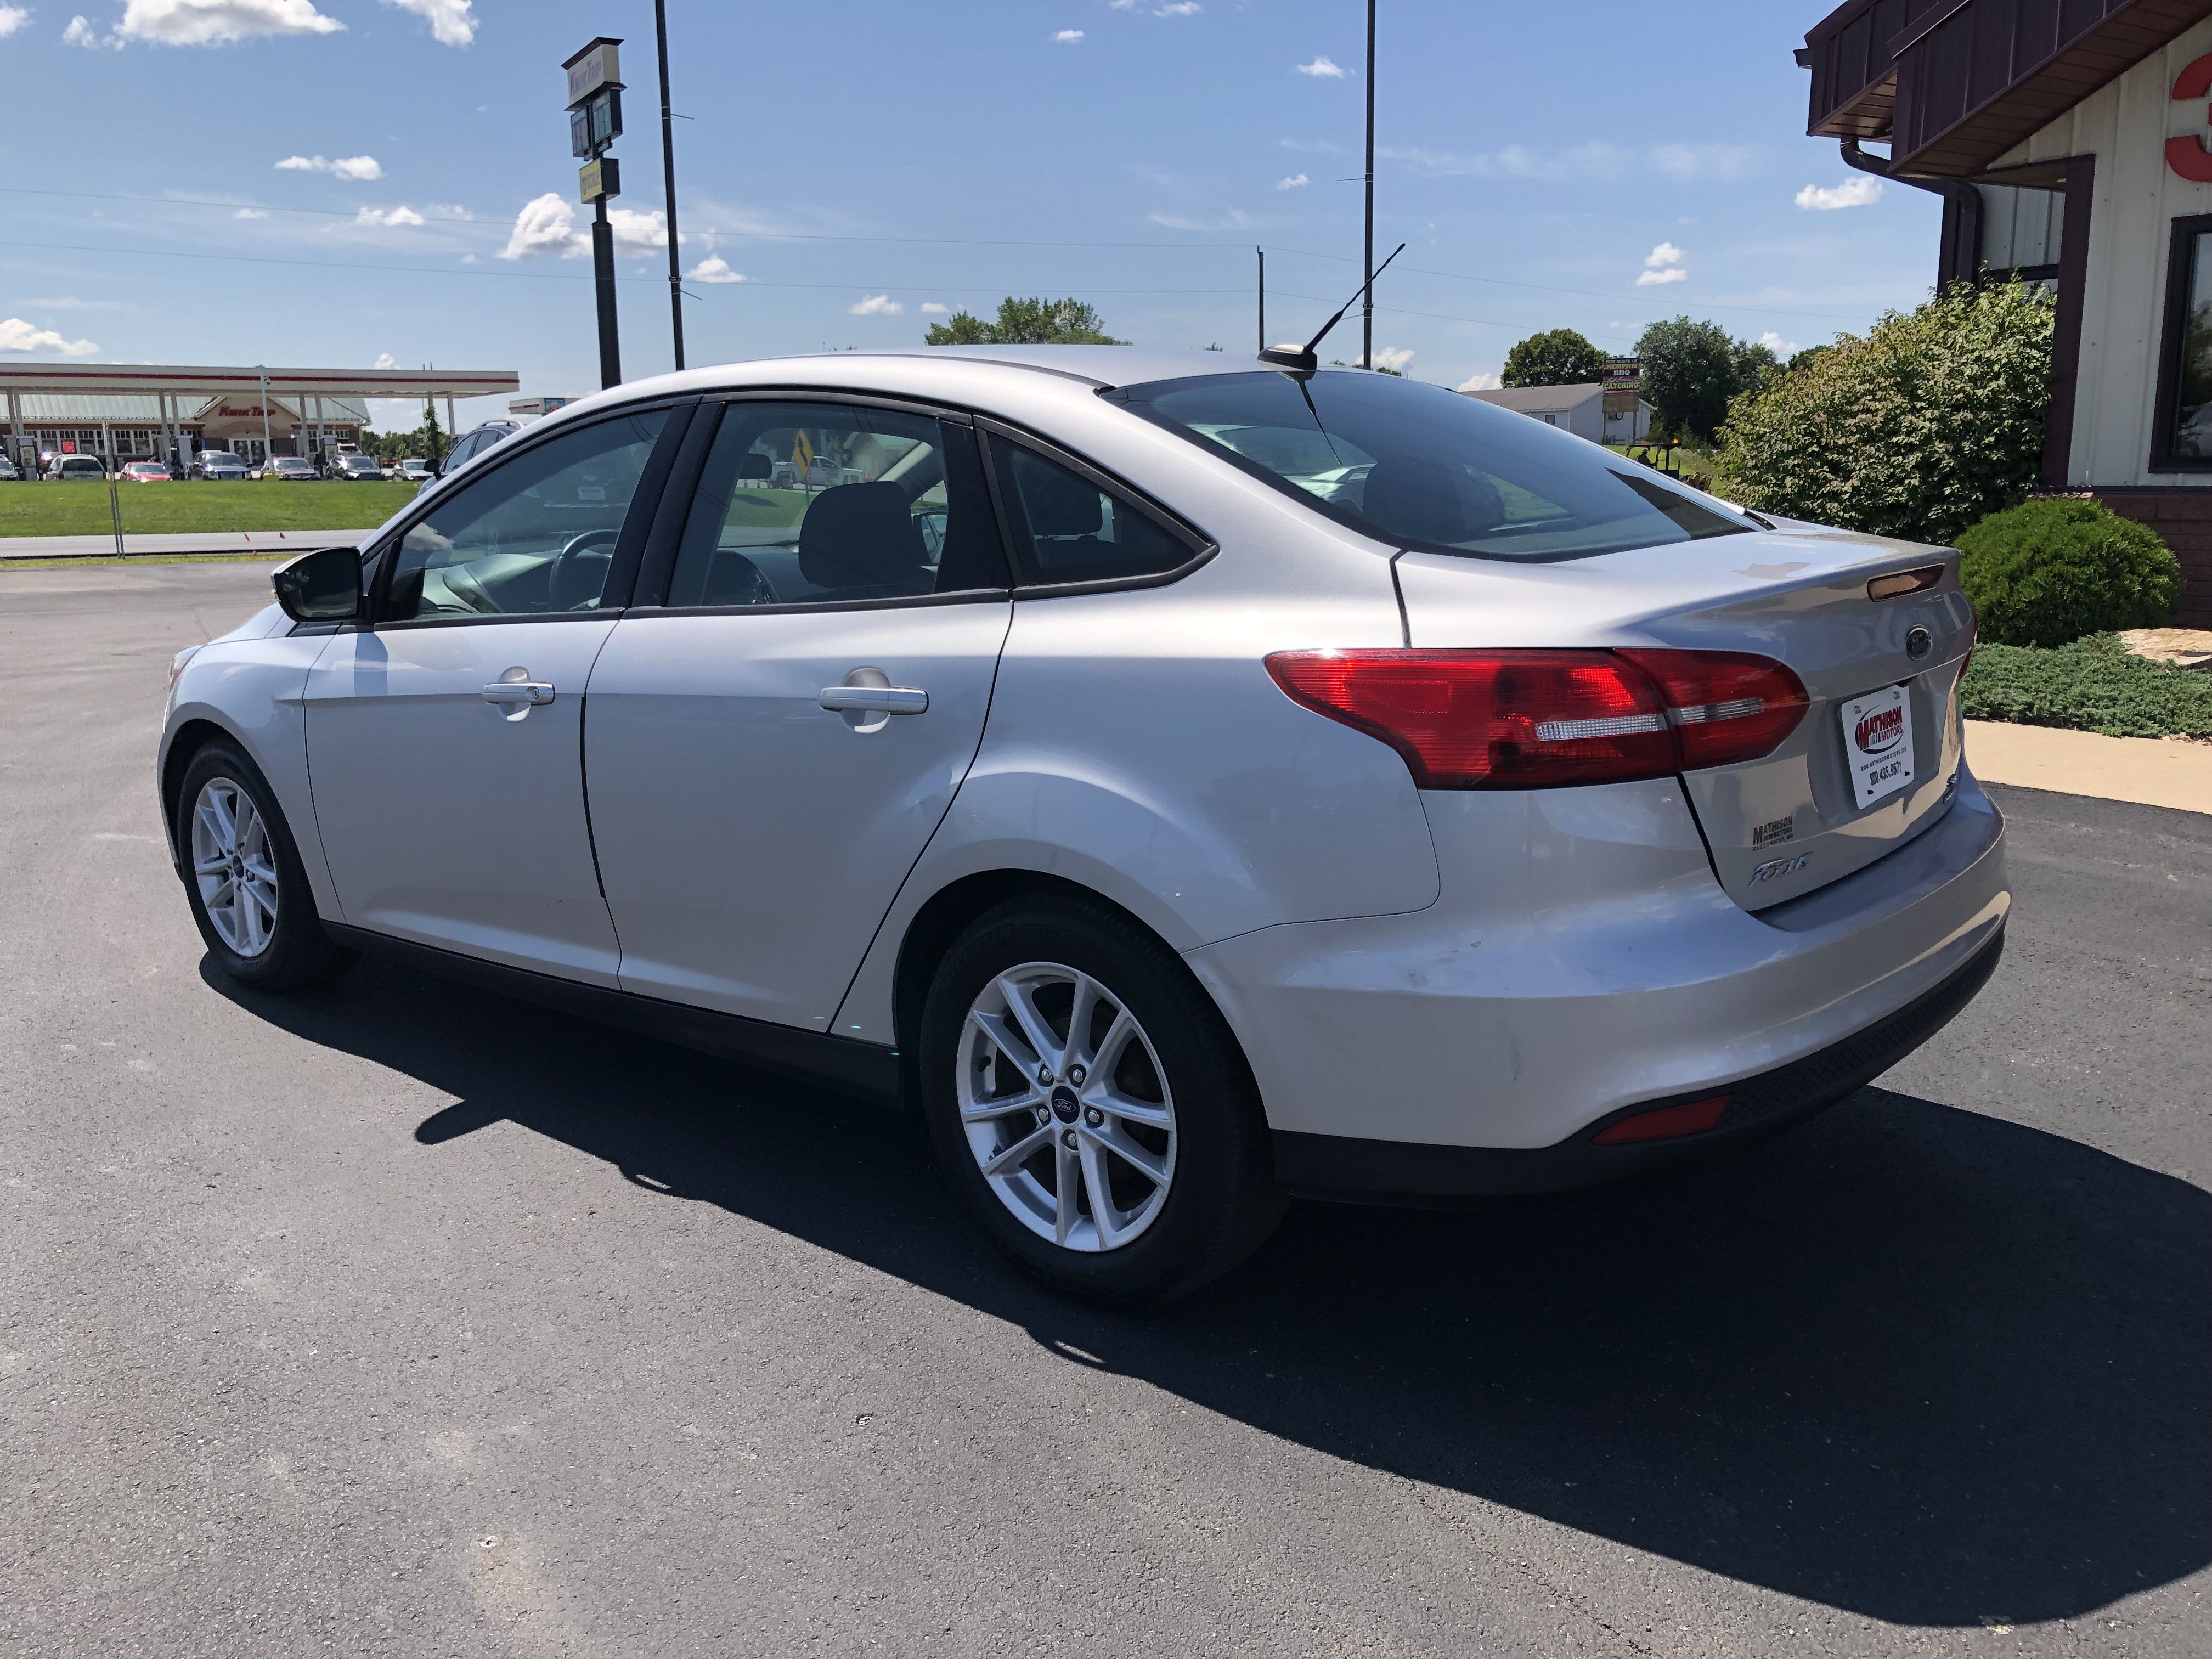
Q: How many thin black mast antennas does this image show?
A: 1